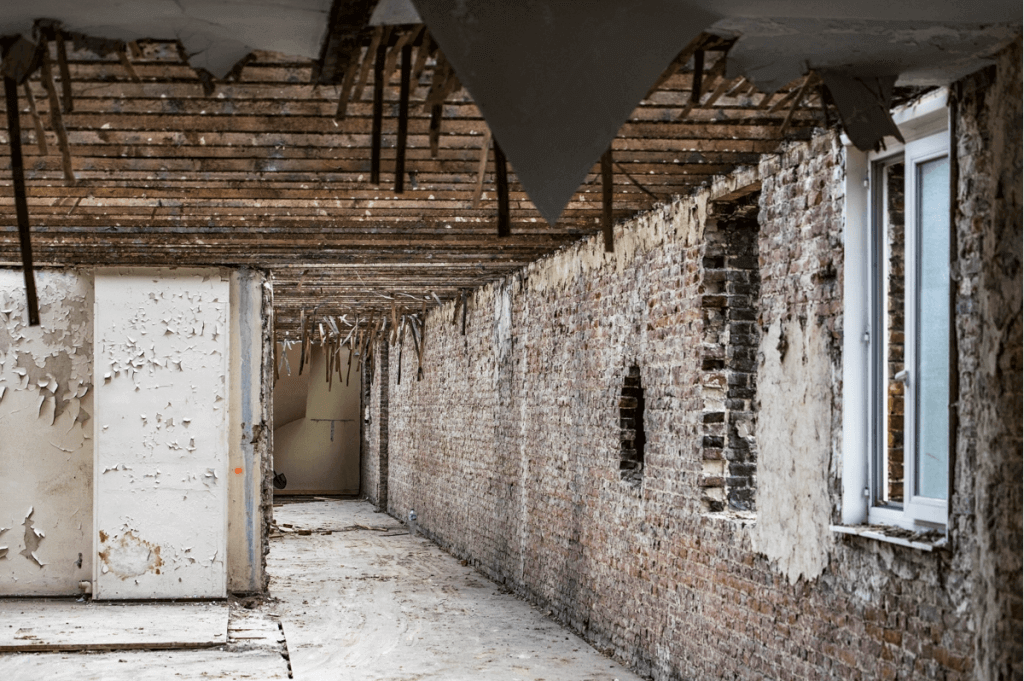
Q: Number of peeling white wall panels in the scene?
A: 2